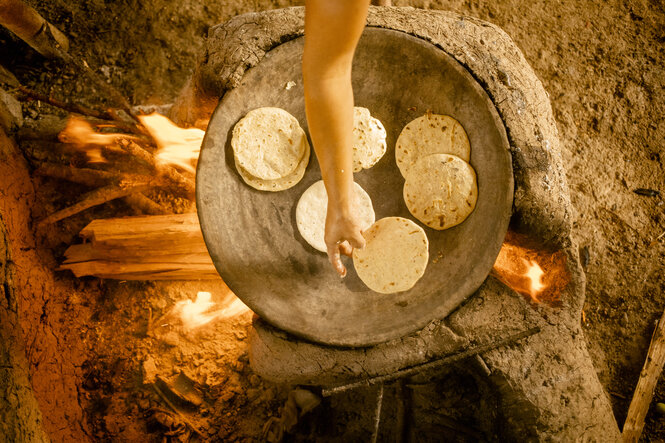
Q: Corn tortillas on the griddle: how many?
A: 7